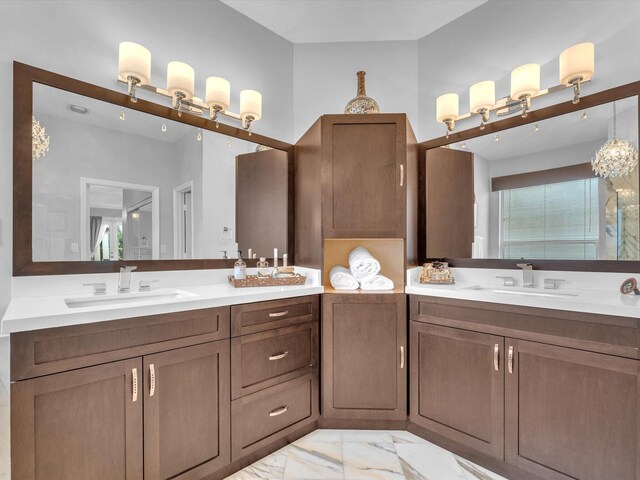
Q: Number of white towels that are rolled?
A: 3